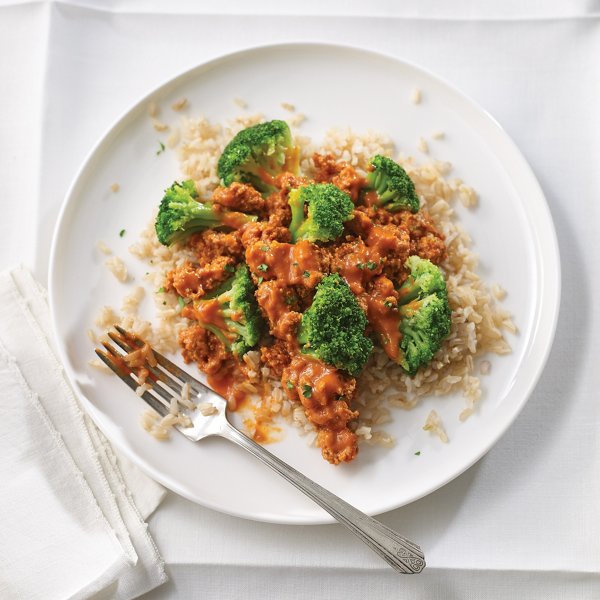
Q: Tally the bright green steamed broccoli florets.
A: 7